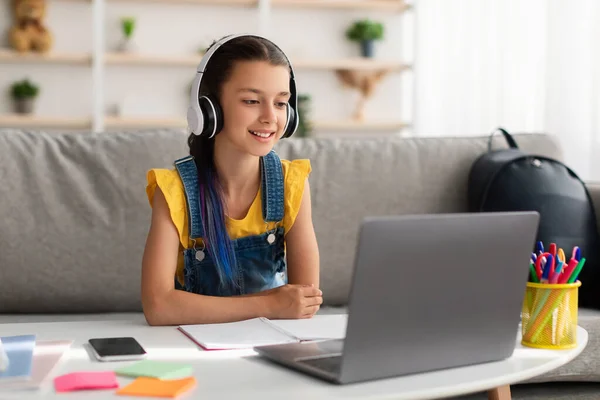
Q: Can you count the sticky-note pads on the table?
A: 3